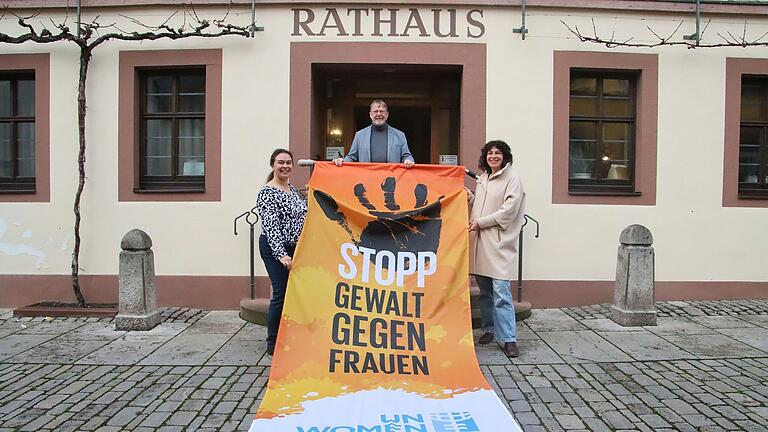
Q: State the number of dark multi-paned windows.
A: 4